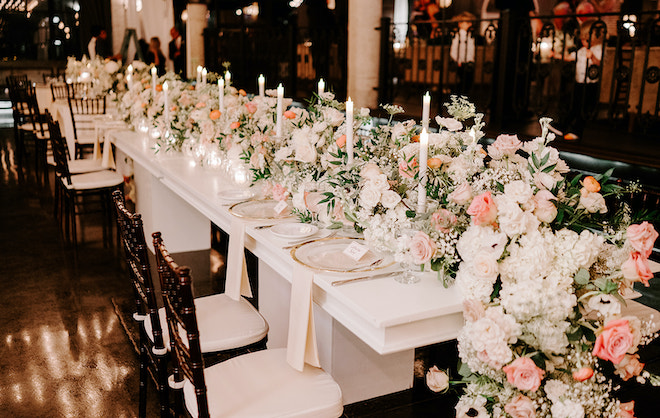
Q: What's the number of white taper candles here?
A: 14